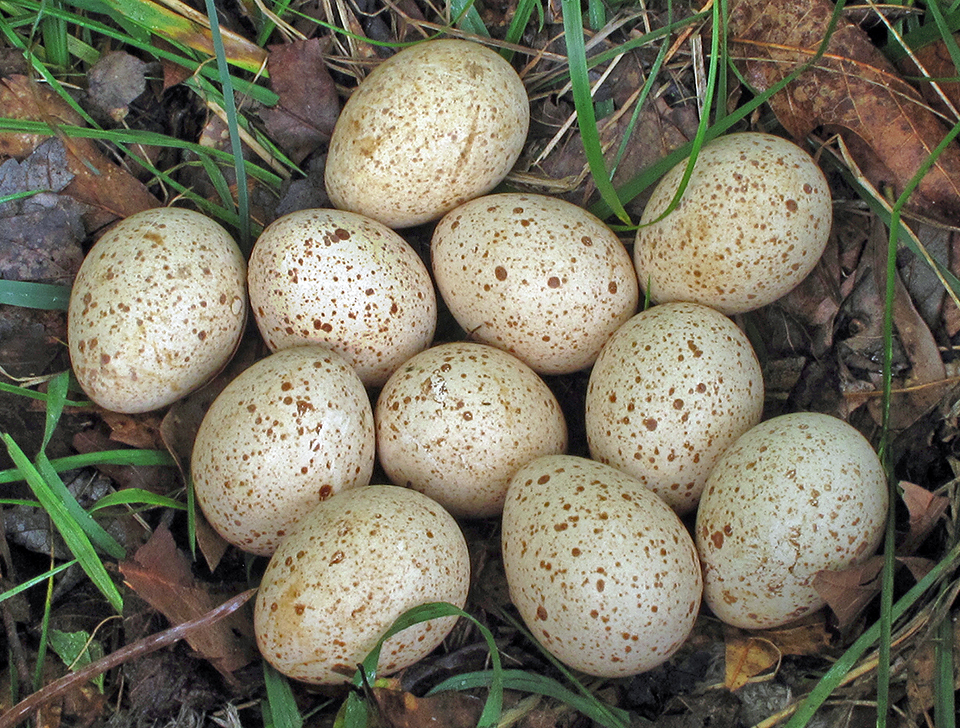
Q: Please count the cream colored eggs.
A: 11